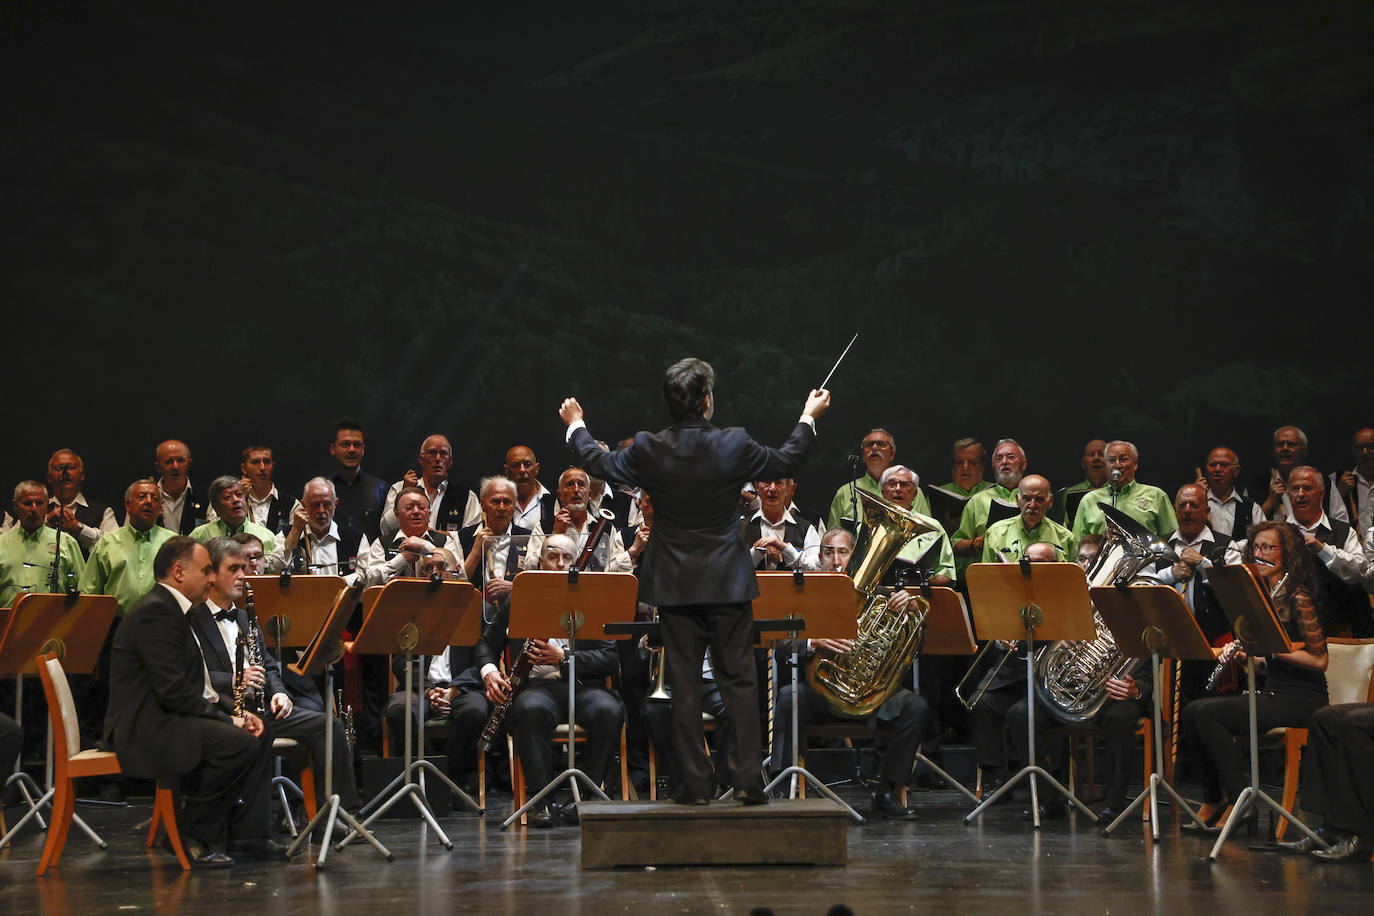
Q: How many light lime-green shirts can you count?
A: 10